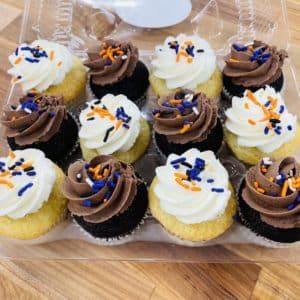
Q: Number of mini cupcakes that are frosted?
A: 12